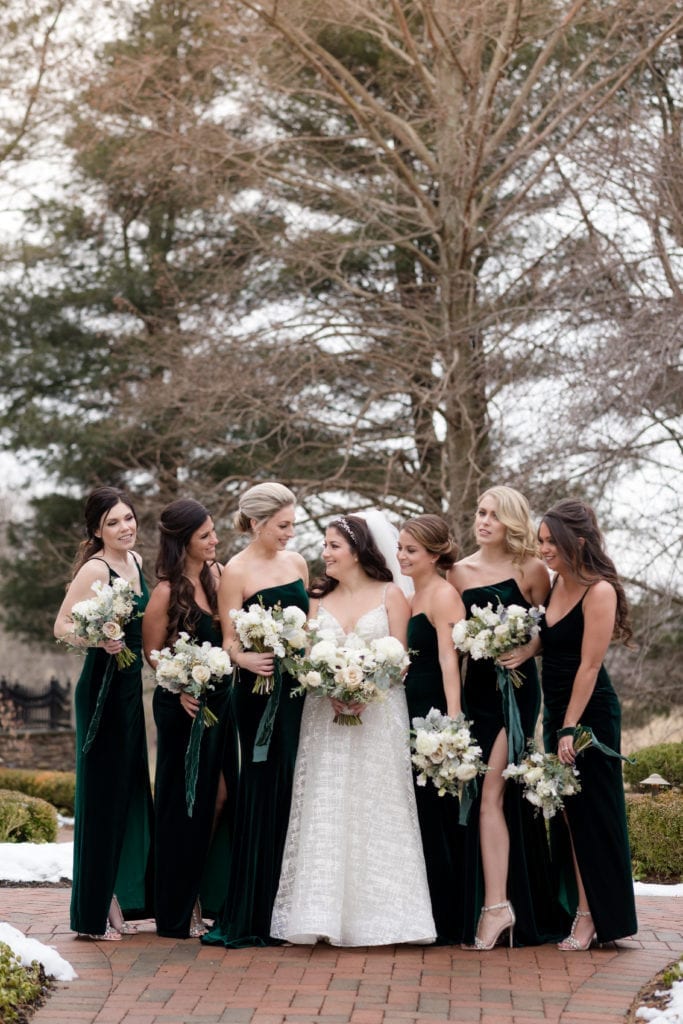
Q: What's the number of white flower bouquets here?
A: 7